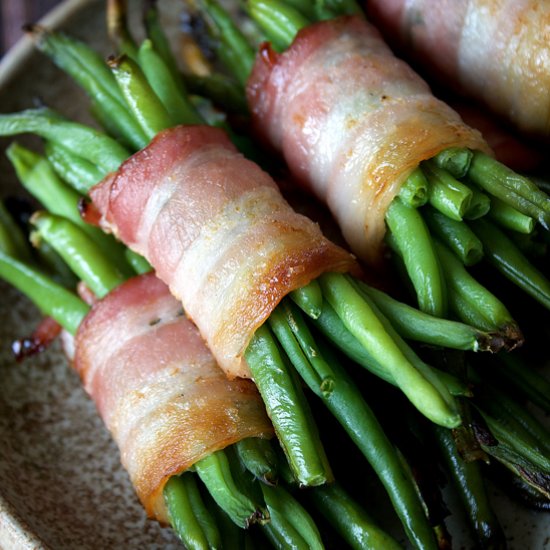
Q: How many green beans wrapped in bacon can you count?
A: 4